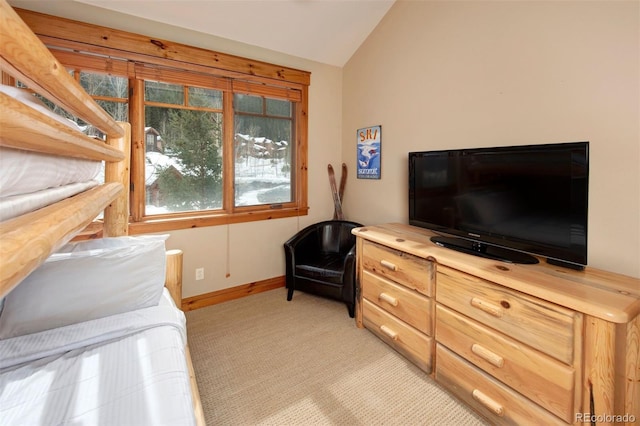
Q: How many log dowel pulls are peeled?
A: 6